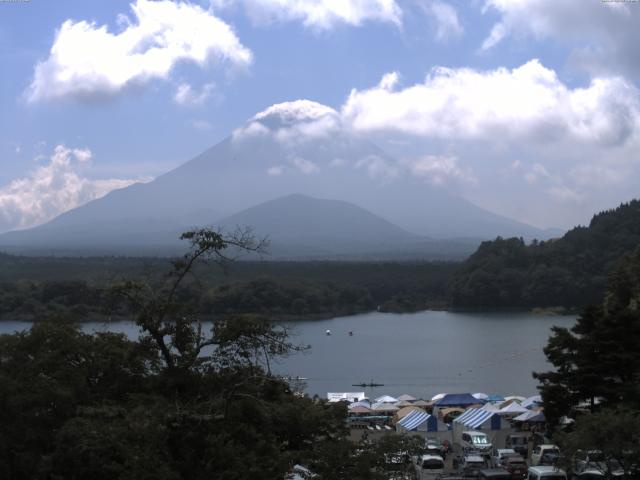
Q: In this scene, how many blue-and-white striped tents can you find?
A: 2